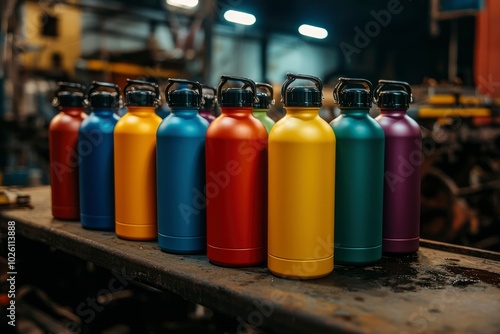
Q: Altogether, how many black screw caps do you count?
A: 10